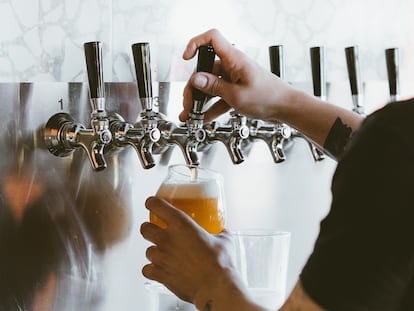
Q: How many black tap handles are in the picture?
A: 7